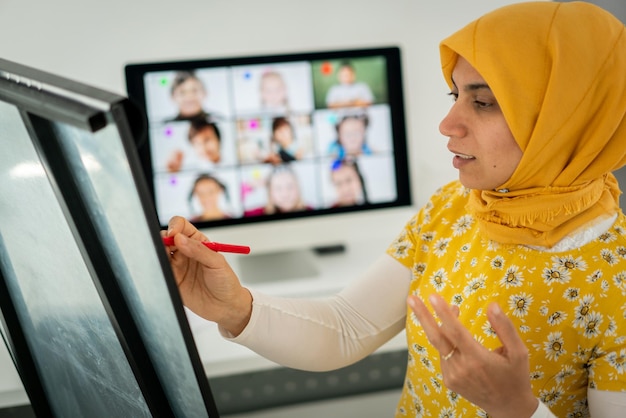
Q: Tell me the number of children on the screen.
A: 9